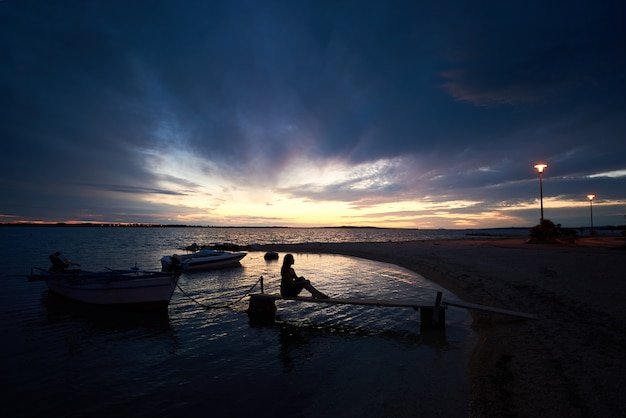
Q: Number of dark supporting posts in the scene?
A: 2